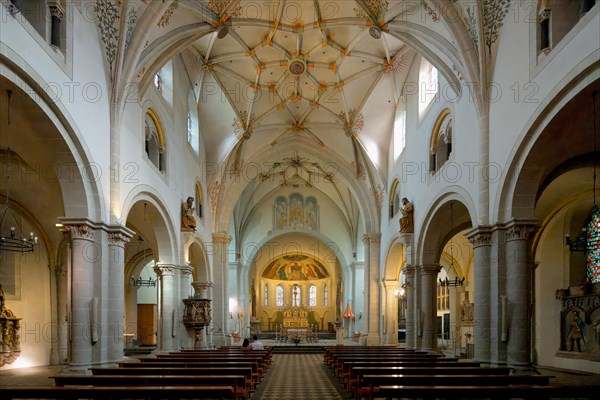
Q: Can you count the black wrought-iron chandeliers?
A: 4